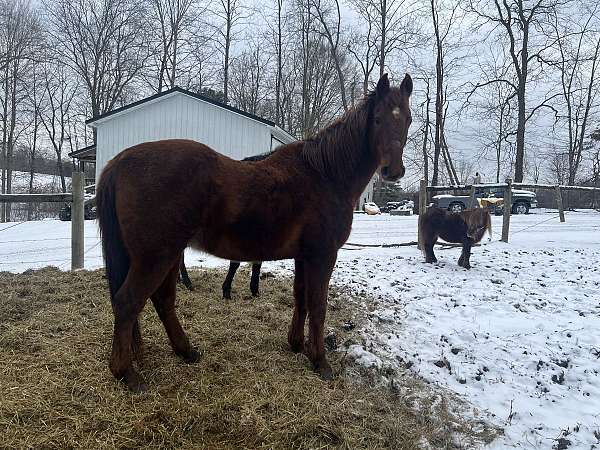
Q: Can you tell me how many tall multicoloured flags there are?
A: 0